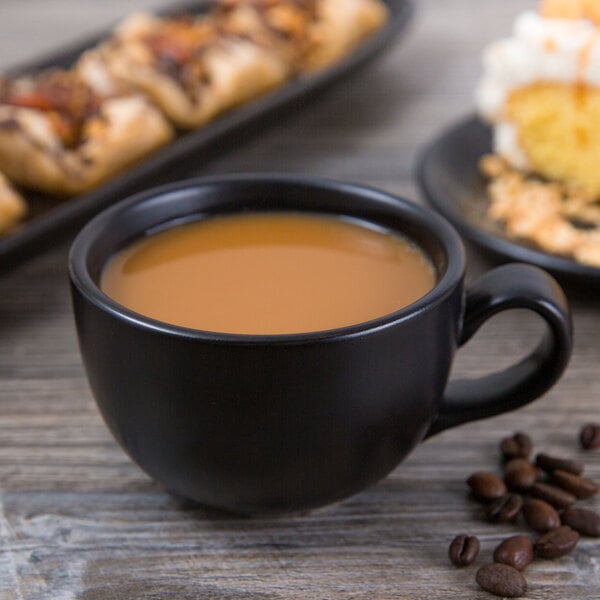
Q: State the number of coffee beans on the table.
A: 14